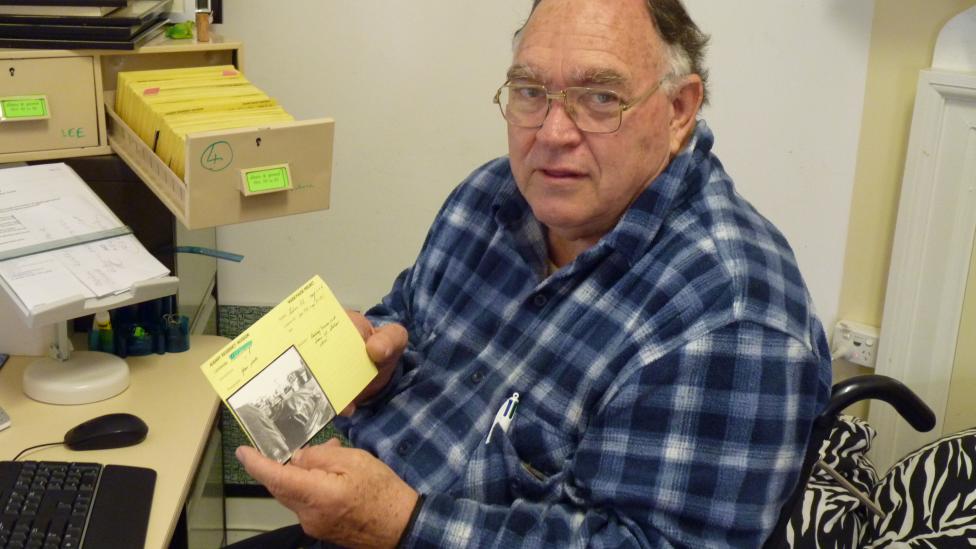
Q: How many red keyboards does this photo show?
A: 0